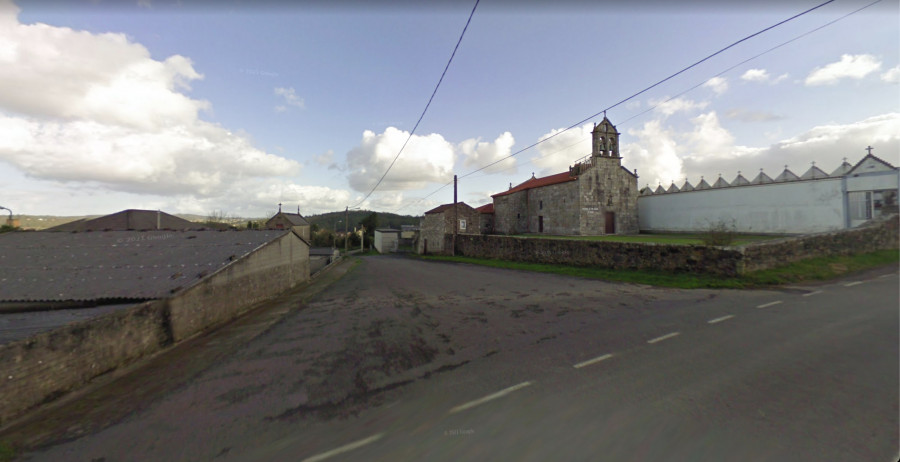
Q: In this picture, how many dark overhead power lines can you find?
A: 3